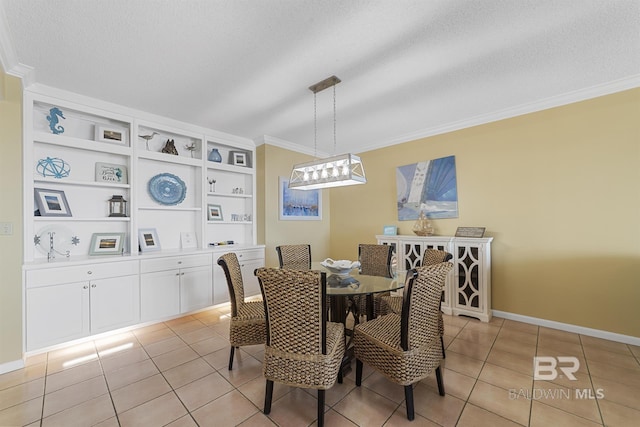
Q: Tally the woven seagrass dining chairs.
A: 6